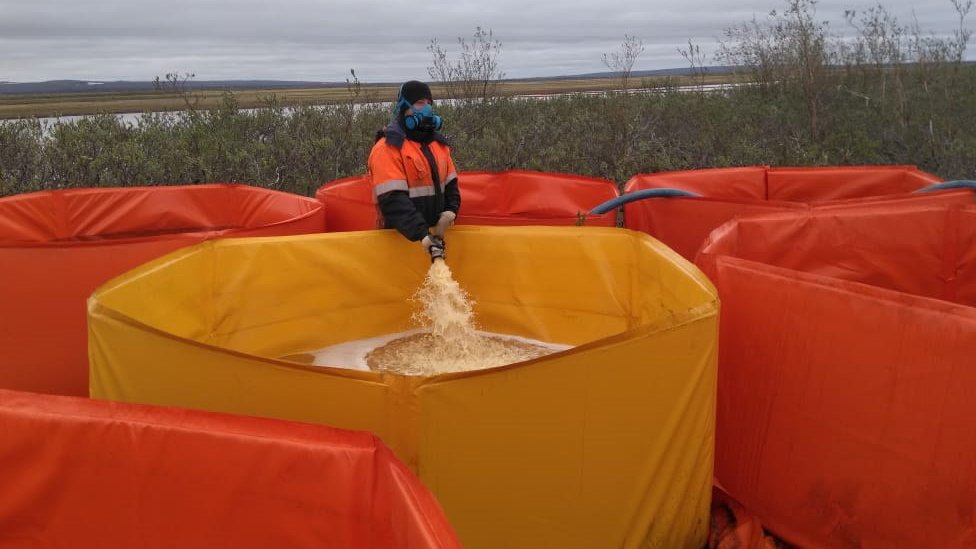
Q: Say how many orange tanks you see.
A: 5